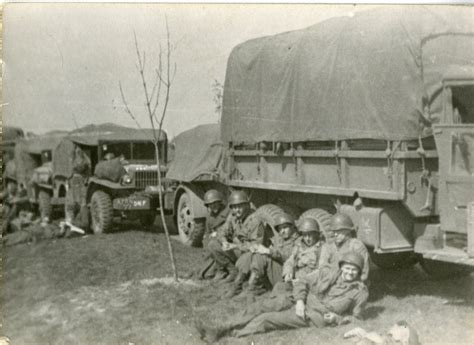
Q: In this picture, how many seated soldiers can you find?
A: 6